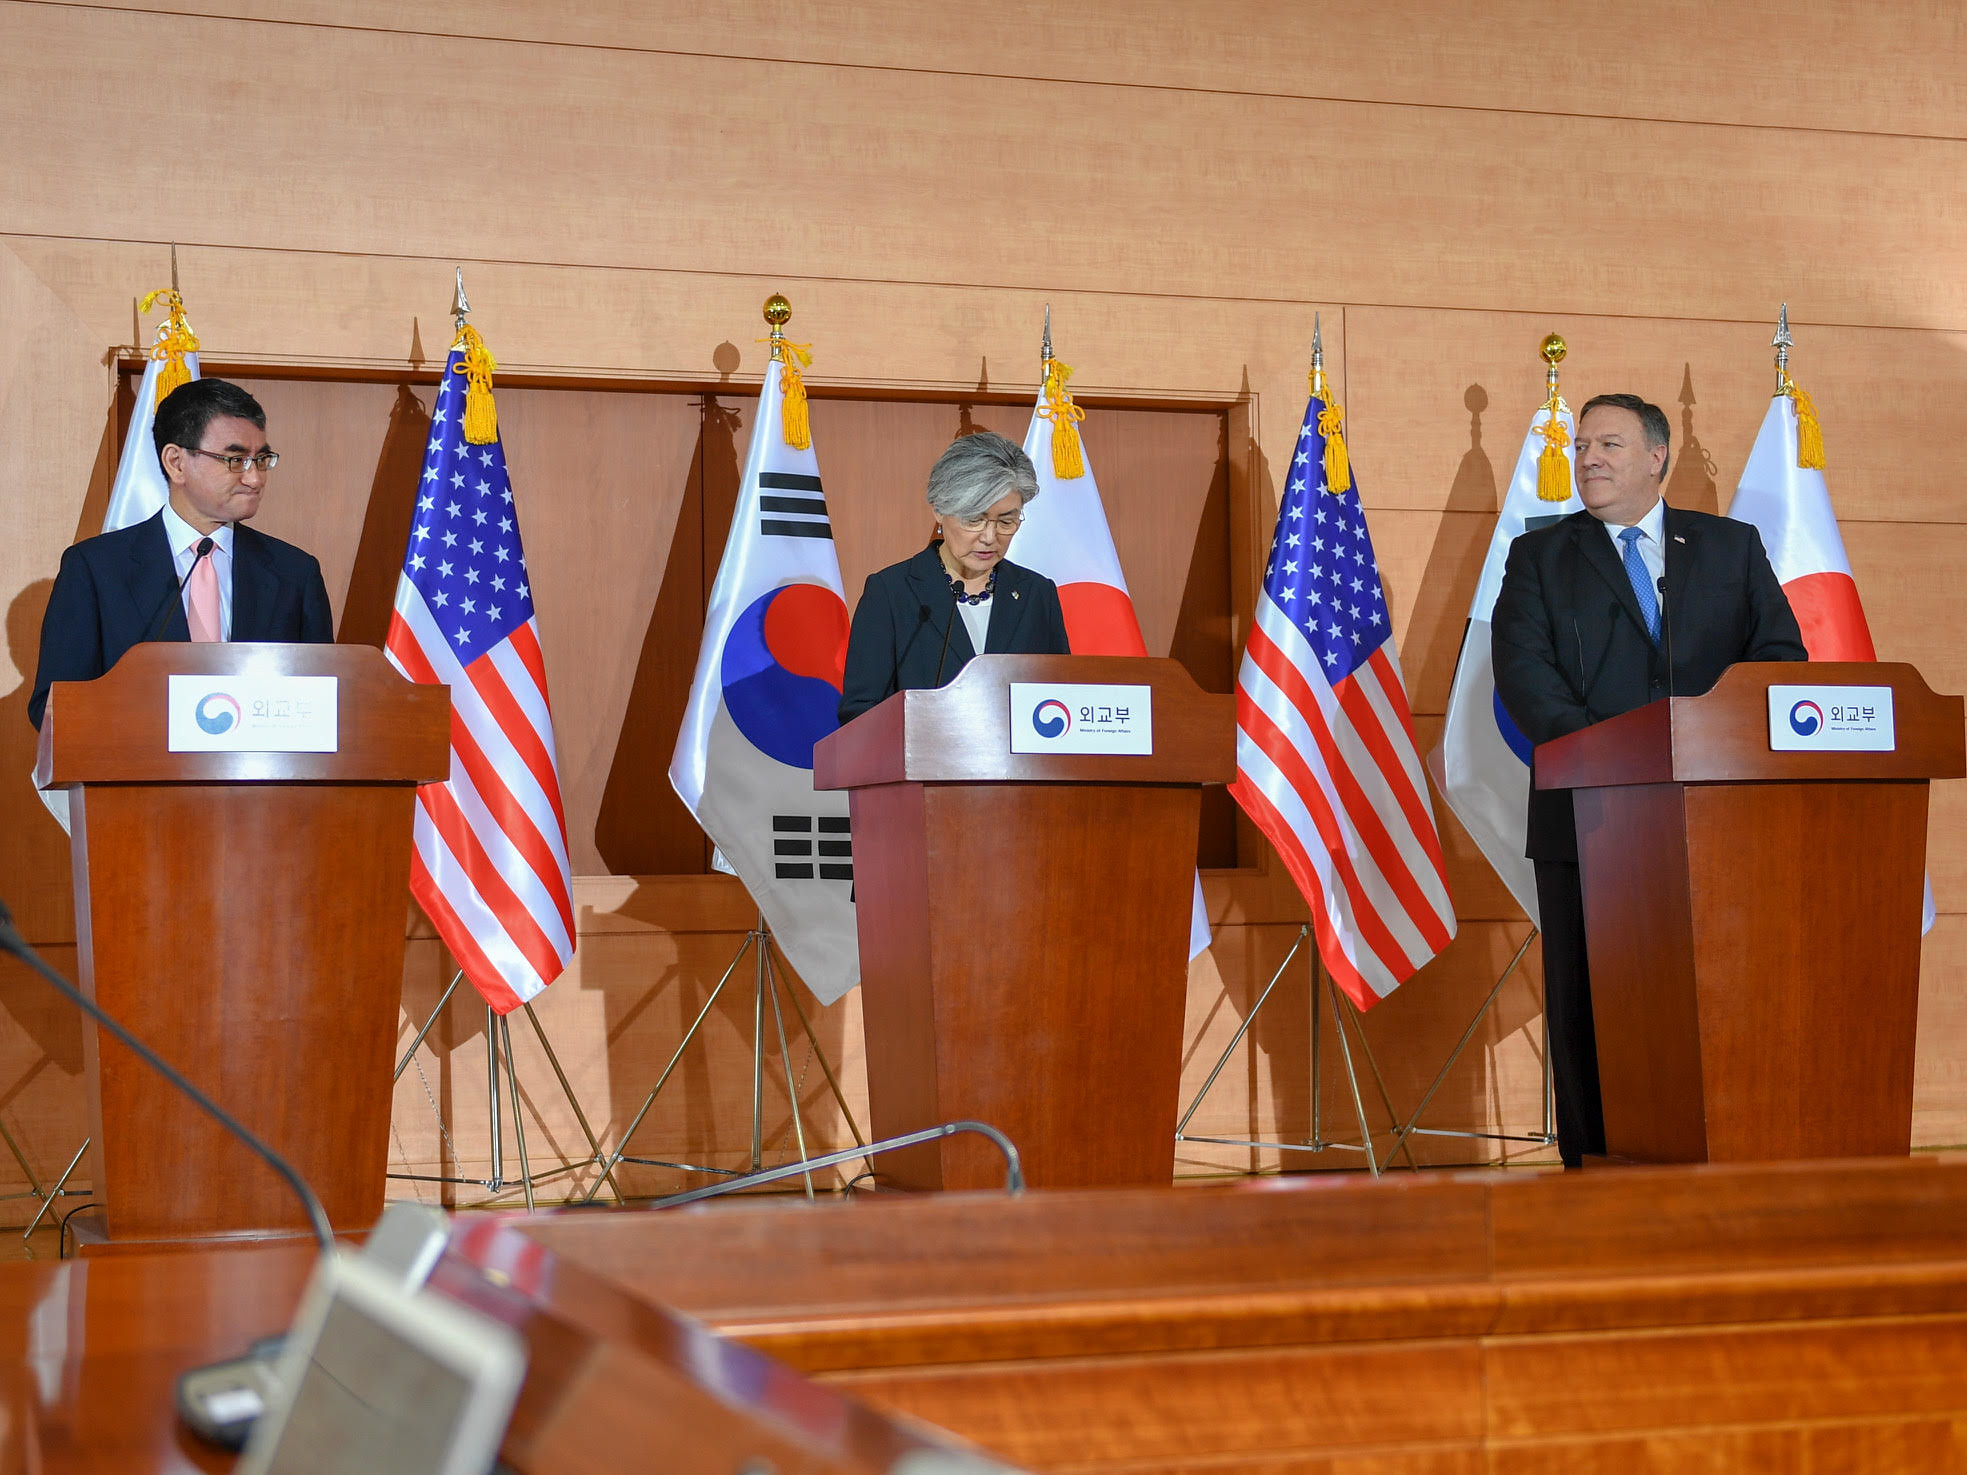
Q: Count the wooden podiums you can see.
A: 3